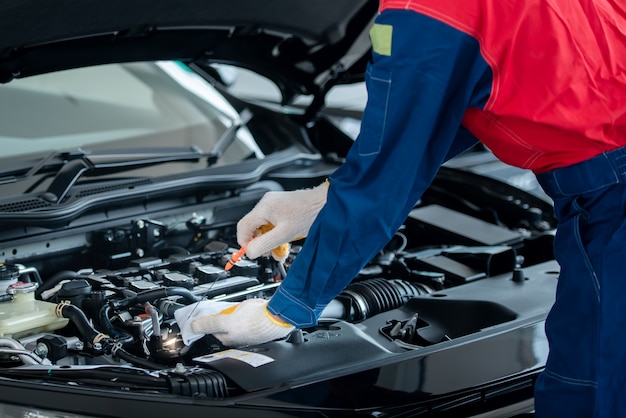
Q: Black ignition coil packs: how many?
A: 4